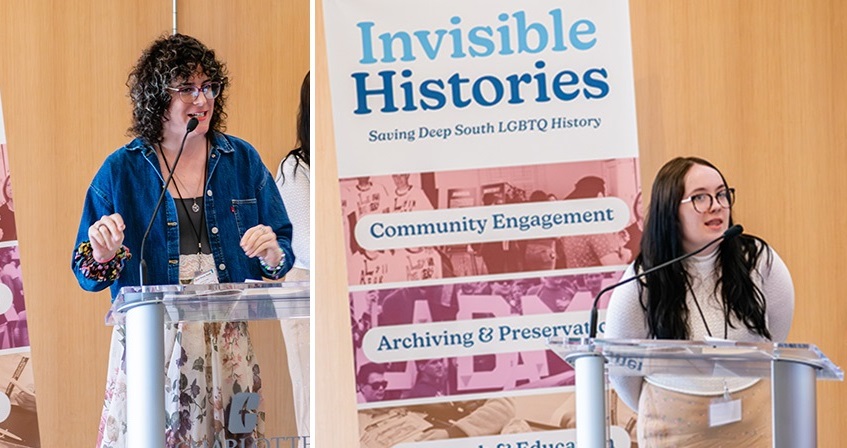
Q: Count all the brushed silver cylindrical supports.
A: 3